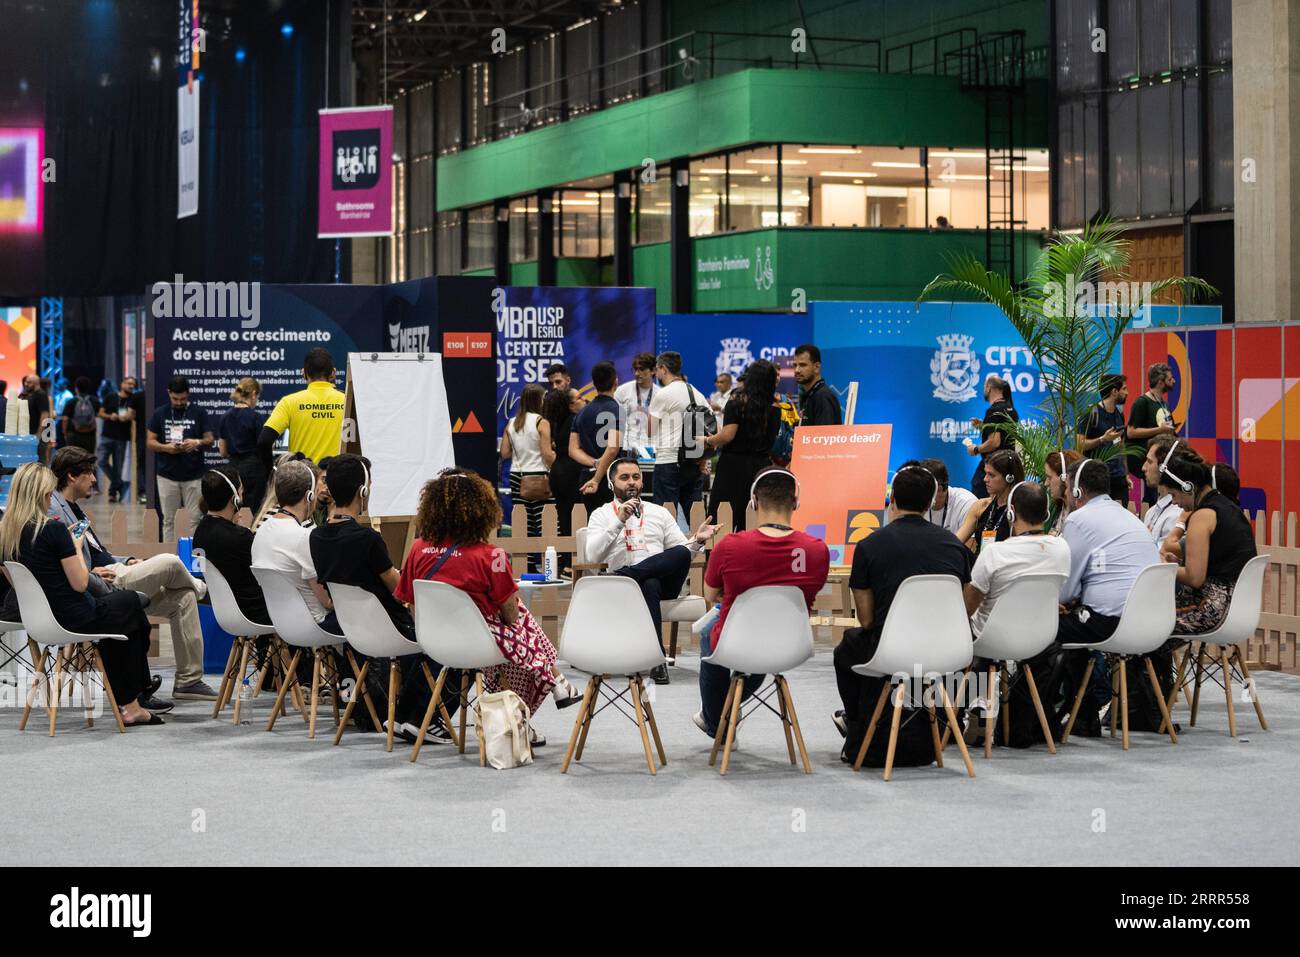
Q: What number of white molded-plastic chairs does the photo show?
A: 12